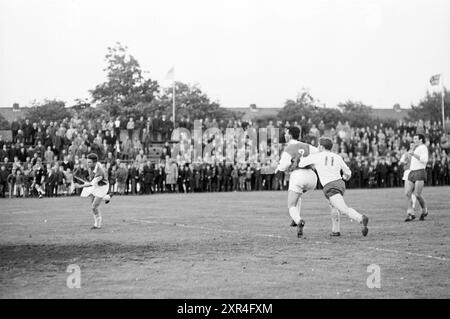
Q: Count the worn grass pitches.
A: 1